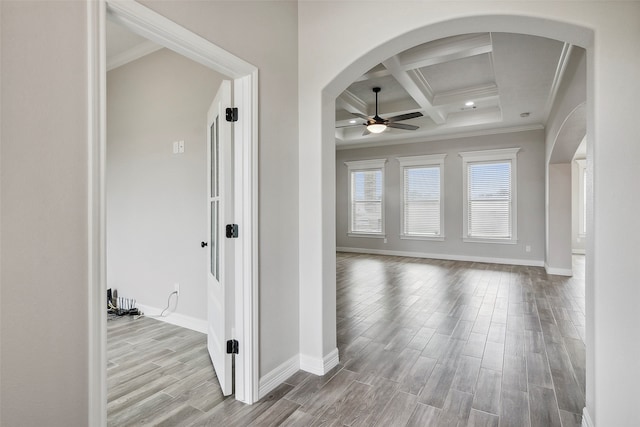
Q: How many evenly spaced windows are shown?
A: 3